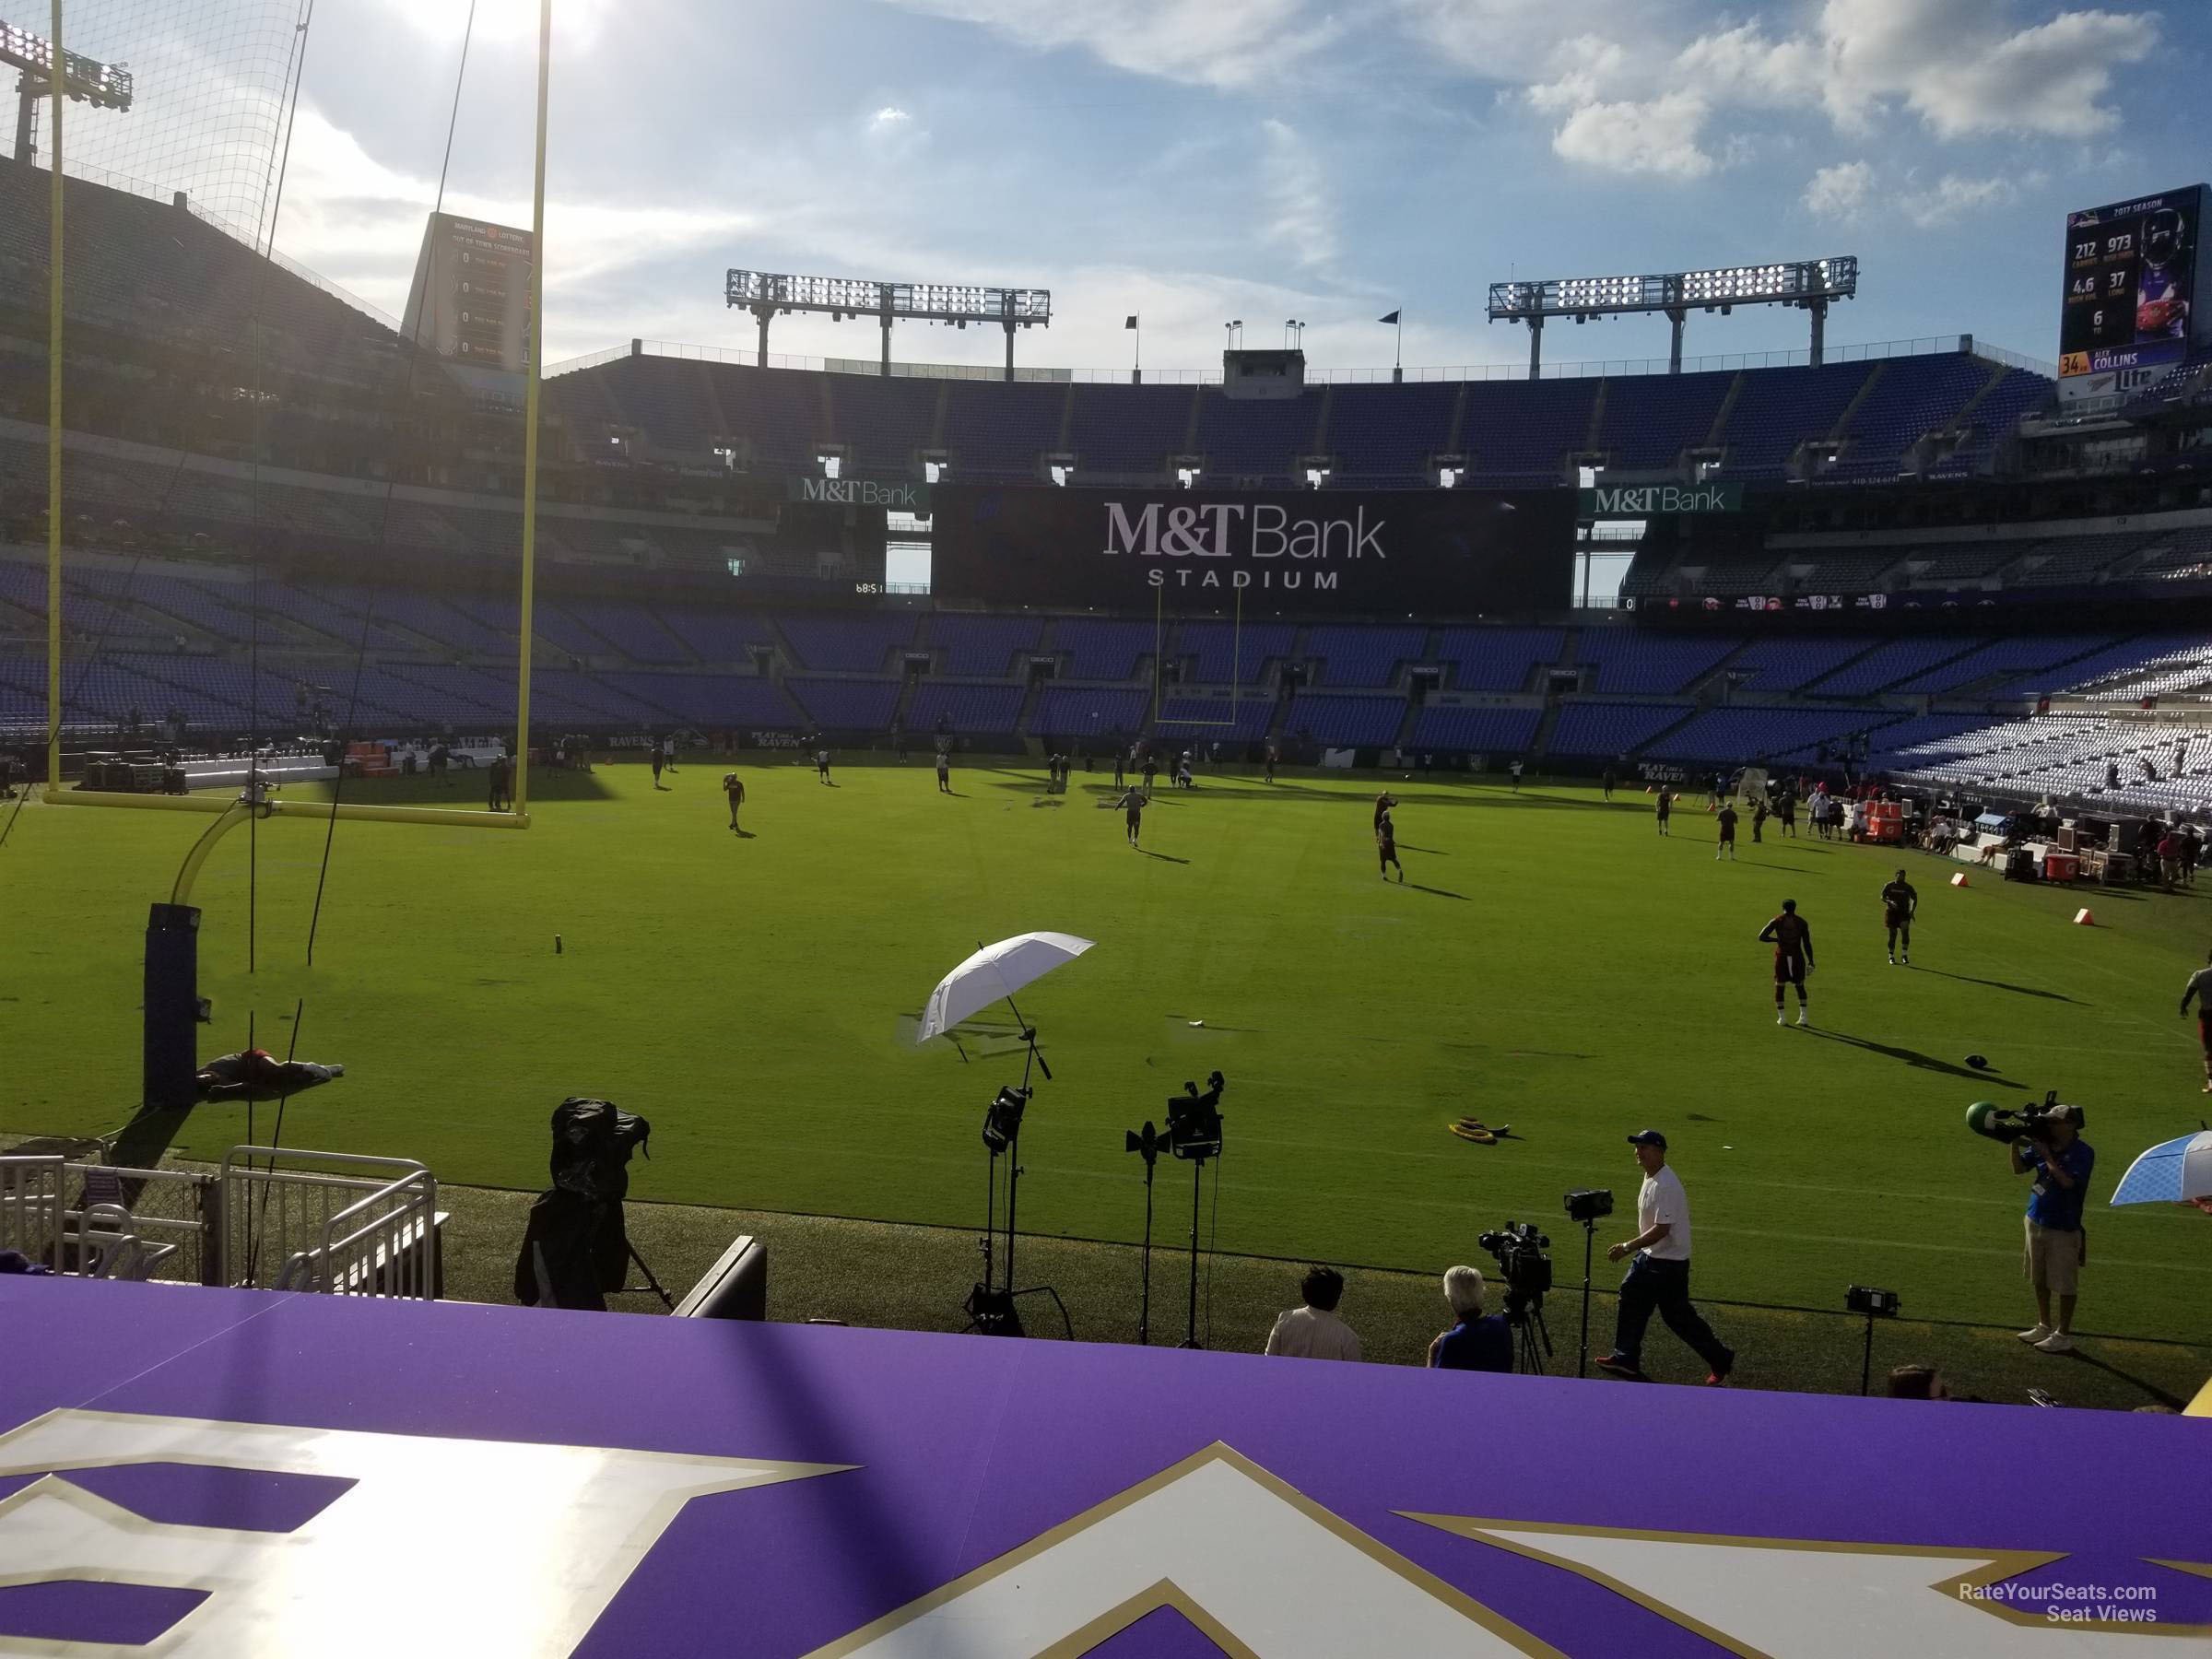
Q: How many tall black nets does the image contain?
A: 1